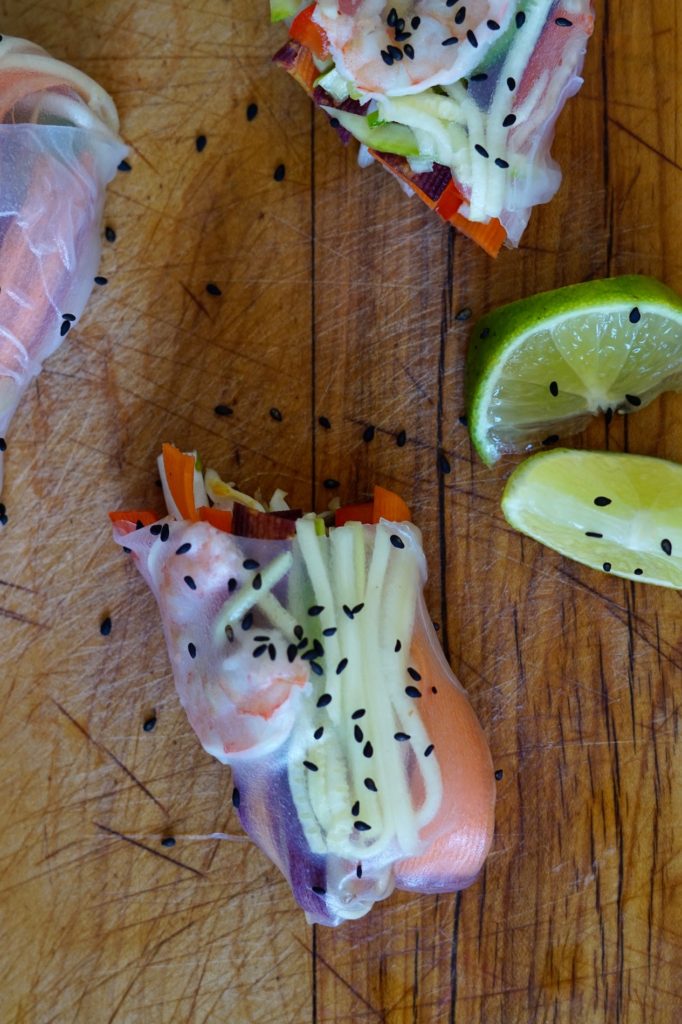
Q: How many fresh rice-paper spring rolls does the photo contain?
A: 3